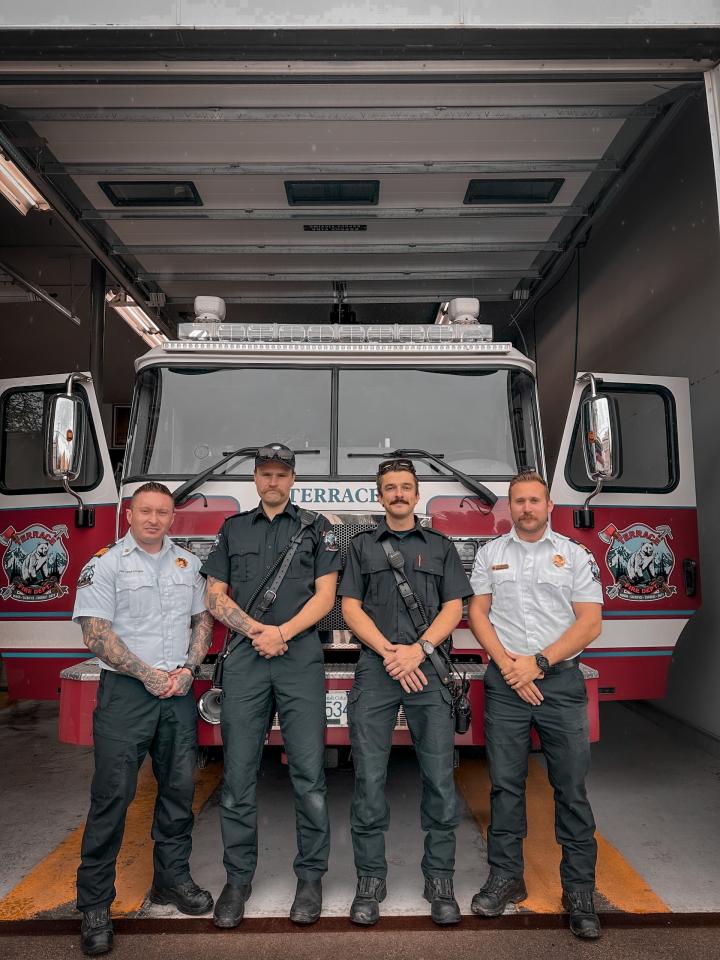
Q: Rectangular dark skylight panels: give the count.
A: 3